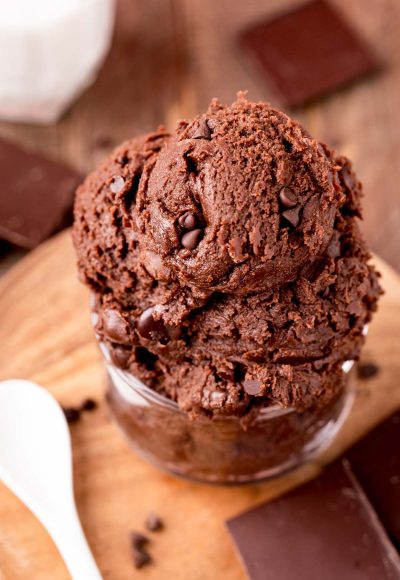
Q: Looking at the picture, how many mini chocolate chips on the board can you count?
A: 6